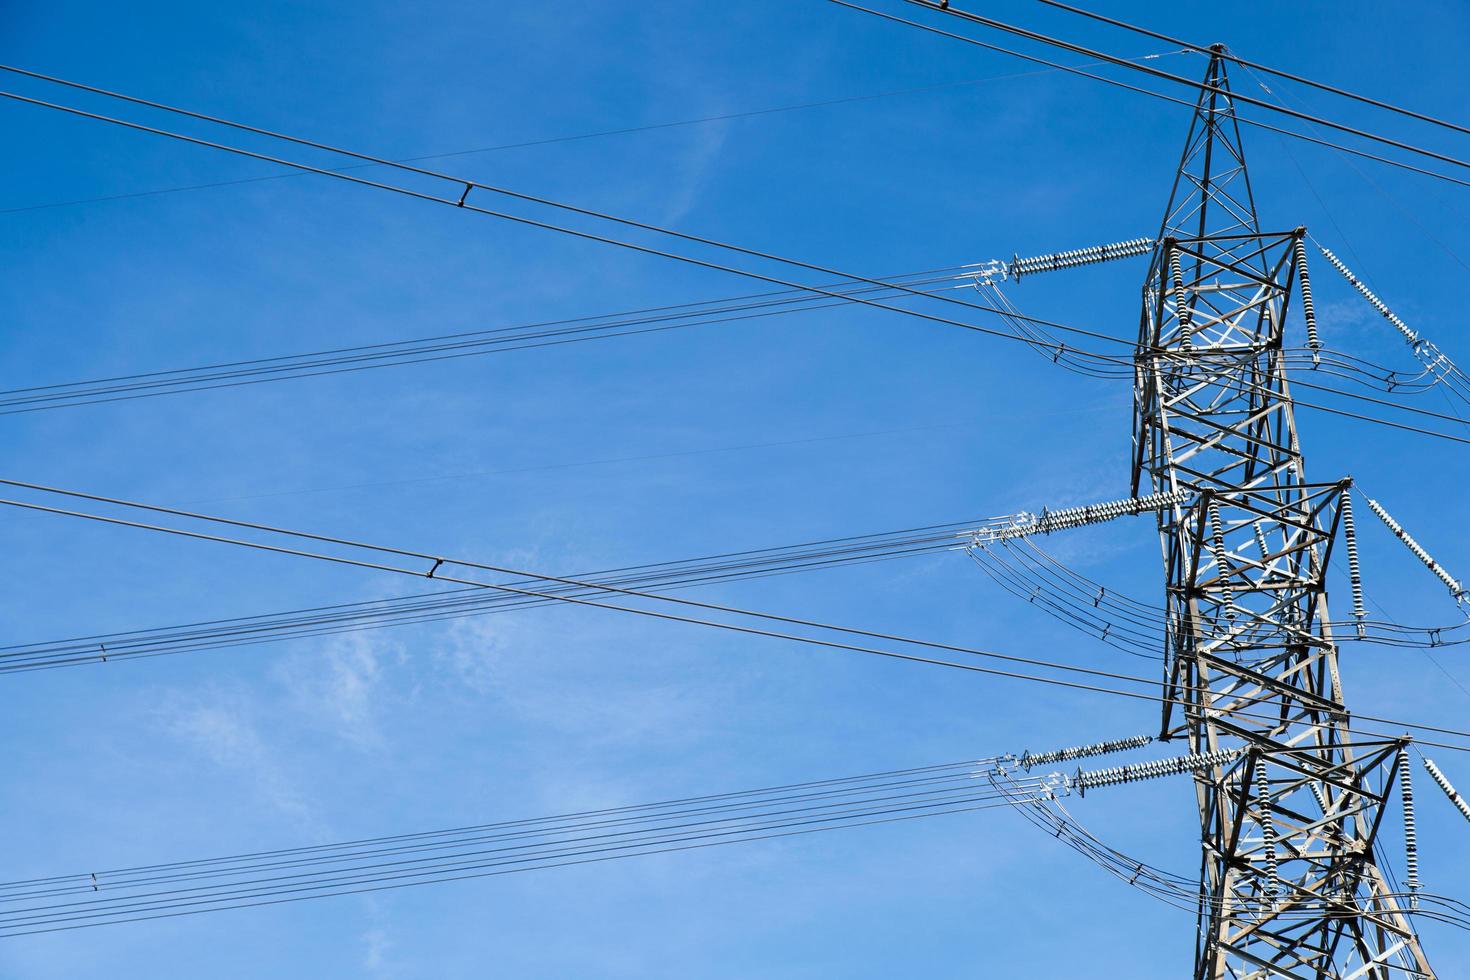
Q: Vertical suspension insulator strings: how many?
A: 6